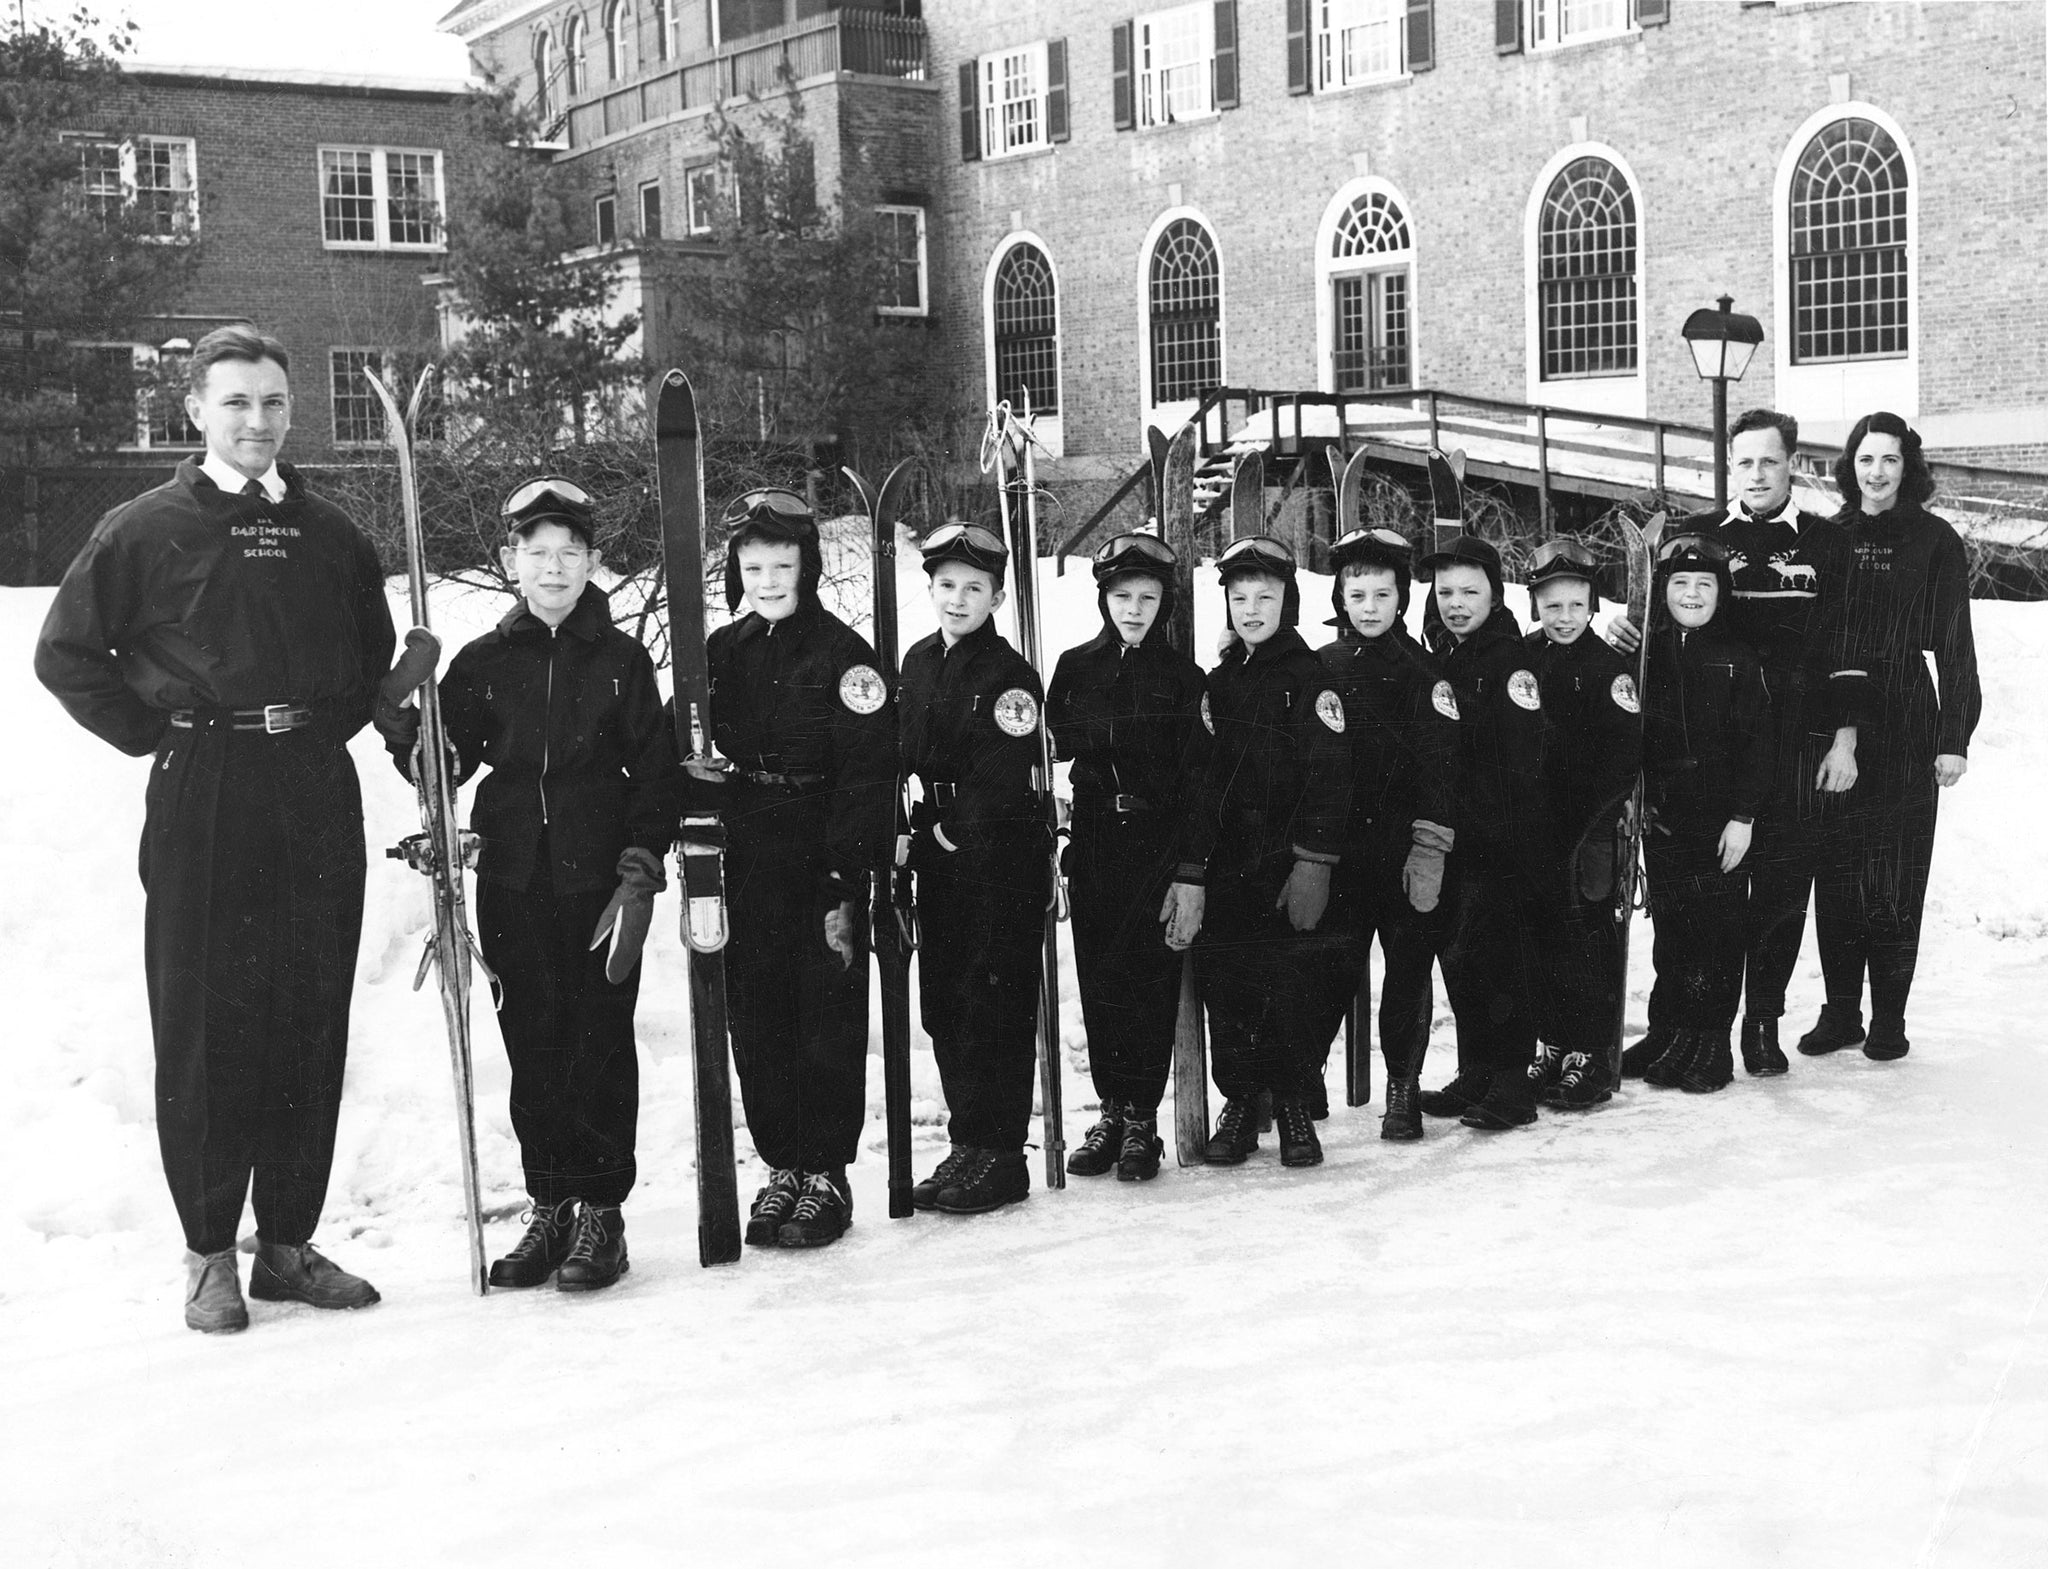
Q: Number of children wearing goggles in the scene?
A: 8